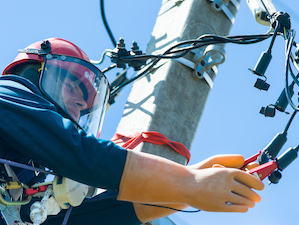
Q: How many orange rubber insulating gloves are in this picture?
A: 2